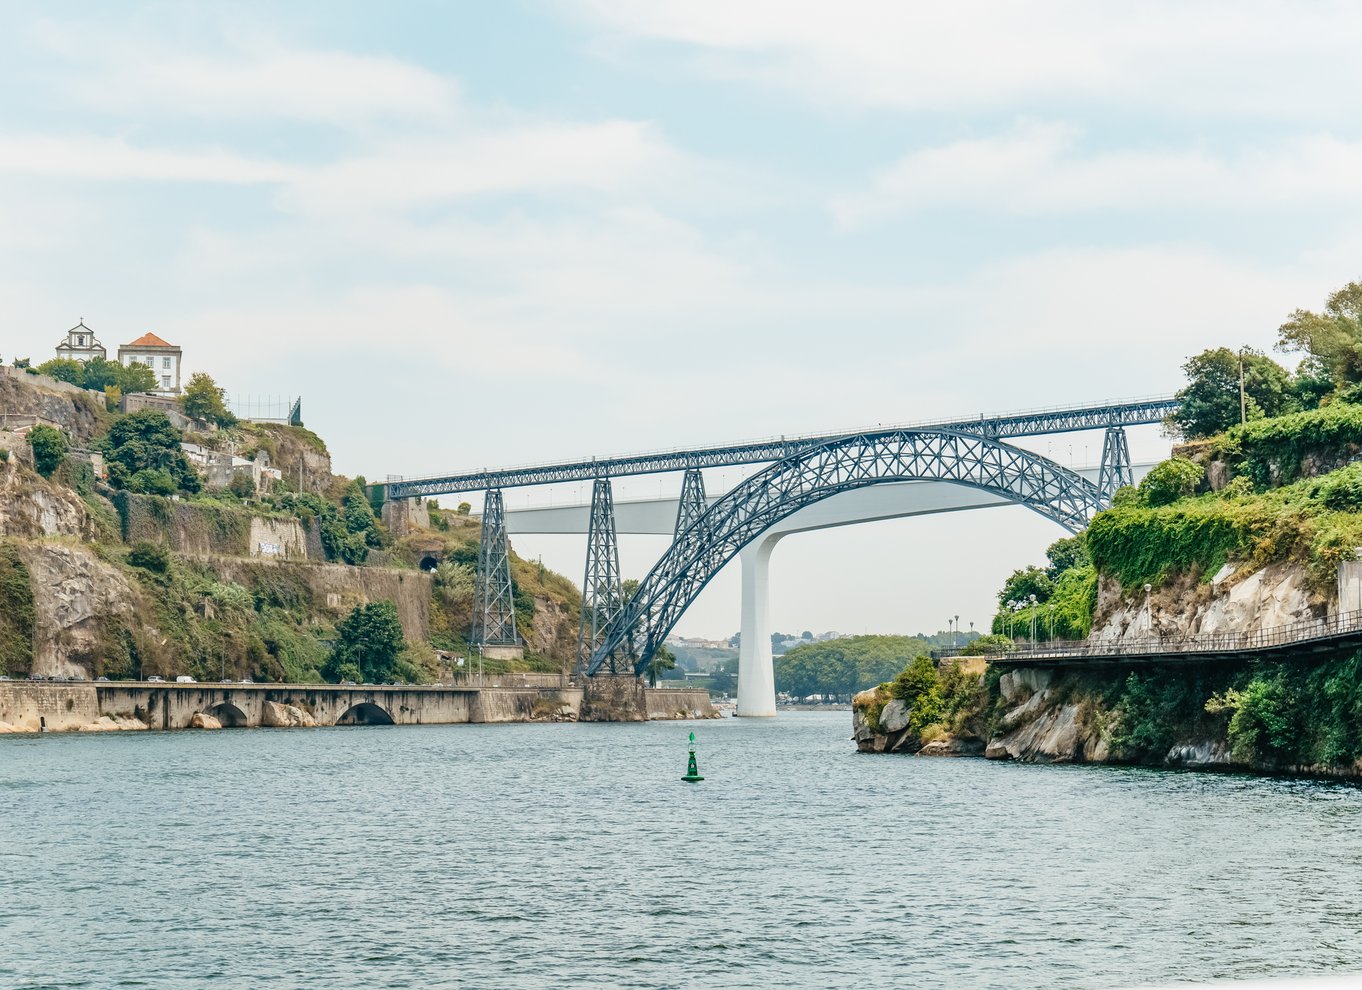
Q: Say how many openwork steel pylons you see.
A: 4